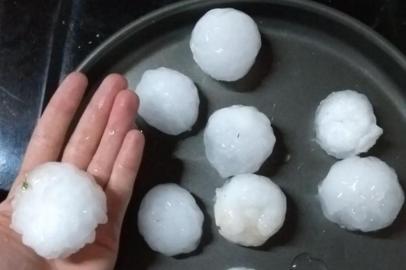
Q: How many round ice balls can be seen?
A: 8